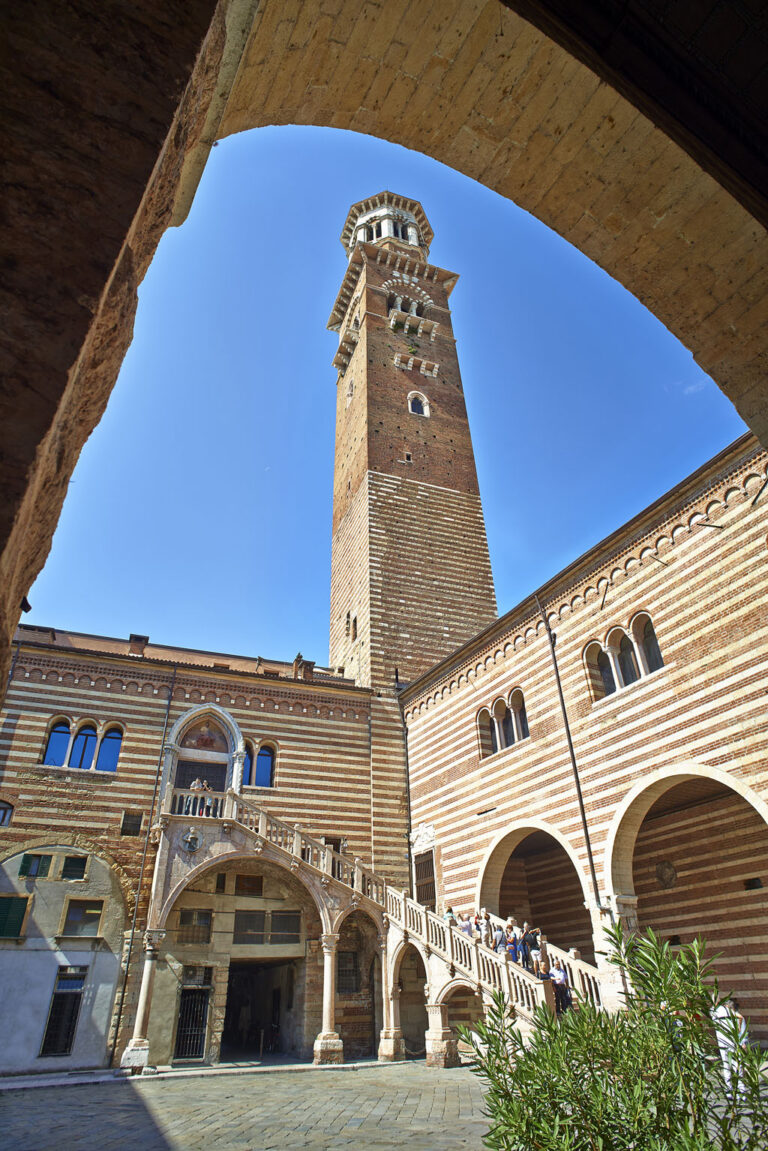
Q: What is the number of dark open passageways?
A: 1